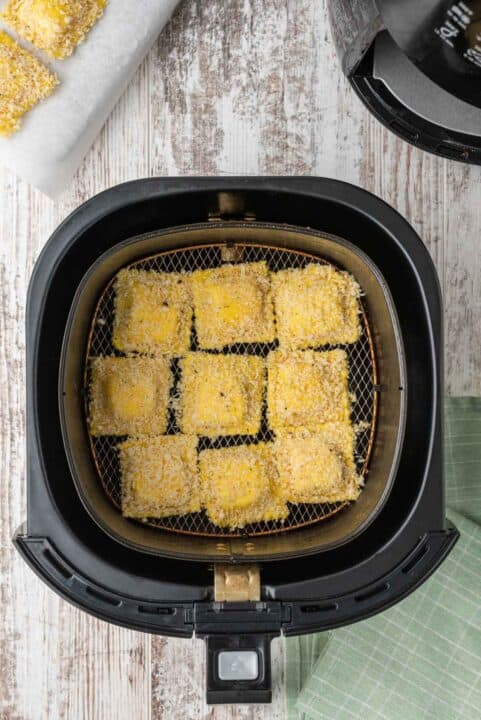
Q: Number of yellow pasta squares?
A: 11